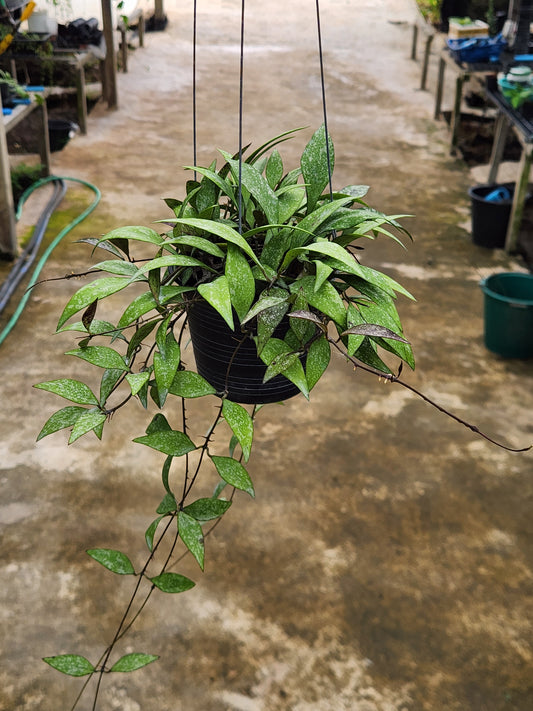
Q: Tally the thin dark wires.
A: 3